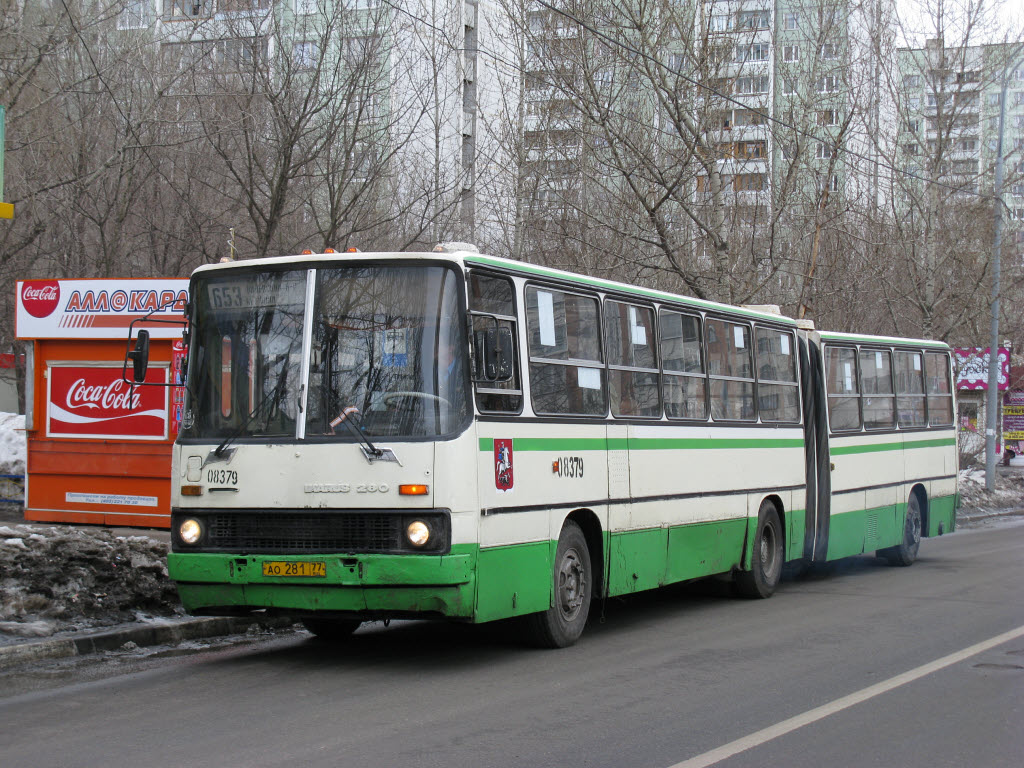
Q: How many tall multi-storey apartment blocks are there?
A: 3